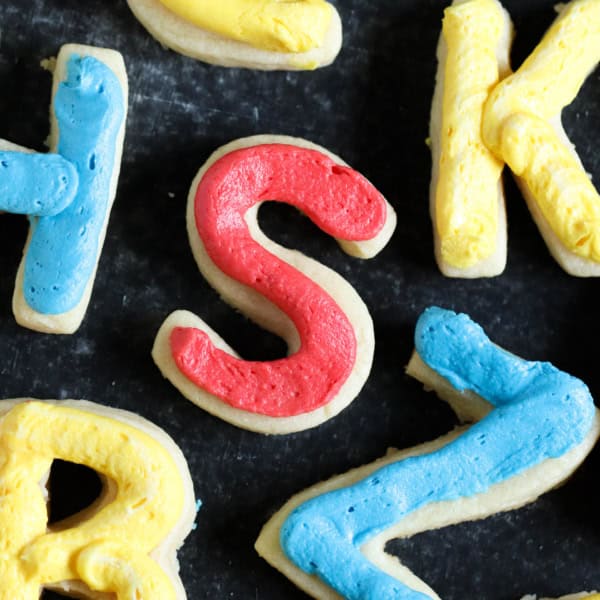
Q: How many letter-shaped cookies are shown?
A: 6